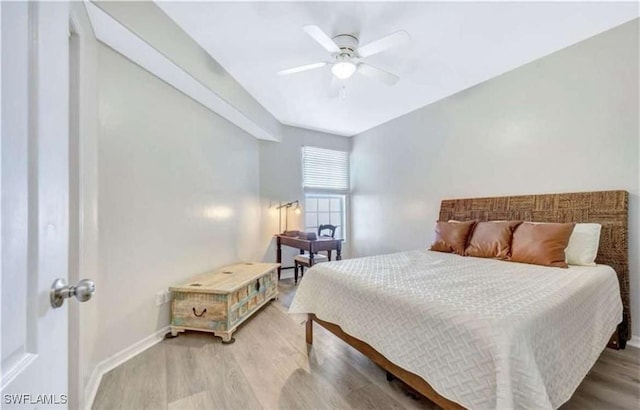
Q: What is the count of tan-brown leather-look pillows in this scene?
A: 3